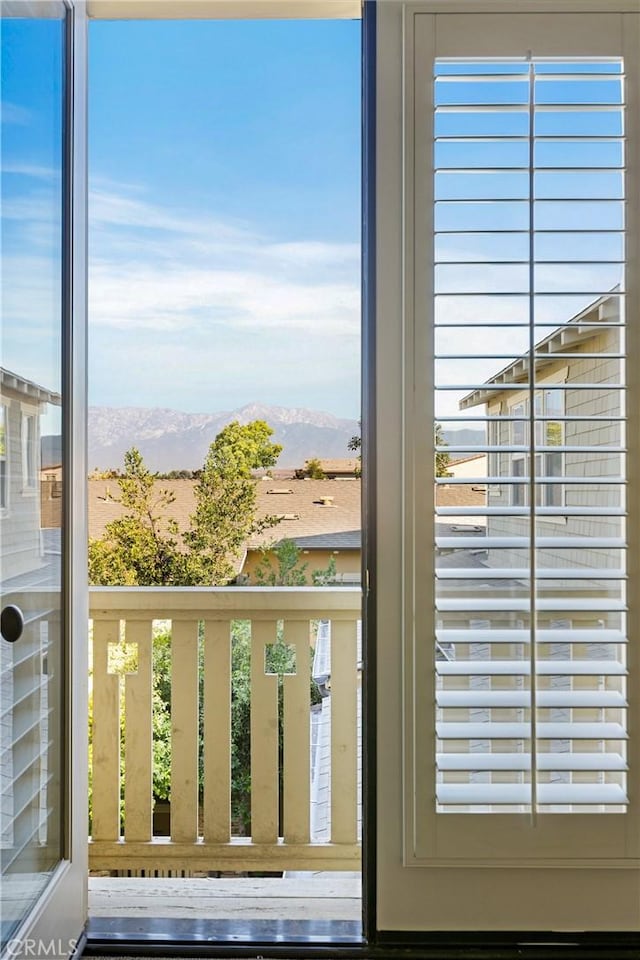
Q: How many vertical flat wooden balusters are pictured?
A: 7